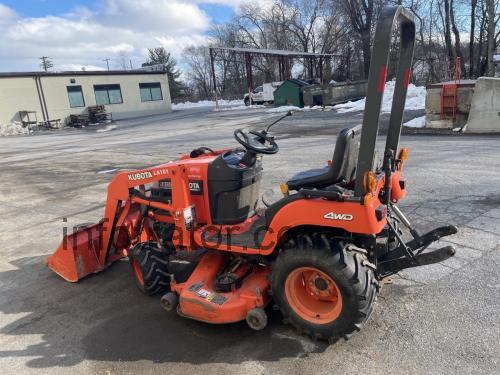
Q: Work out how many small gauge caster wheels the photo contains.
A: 2